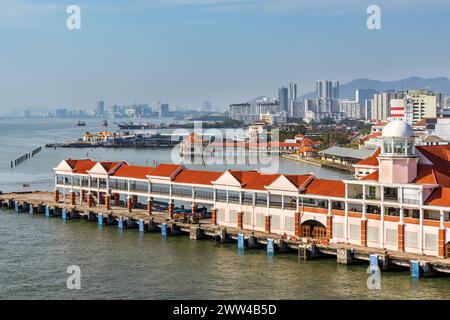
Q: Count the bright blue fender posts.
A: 12